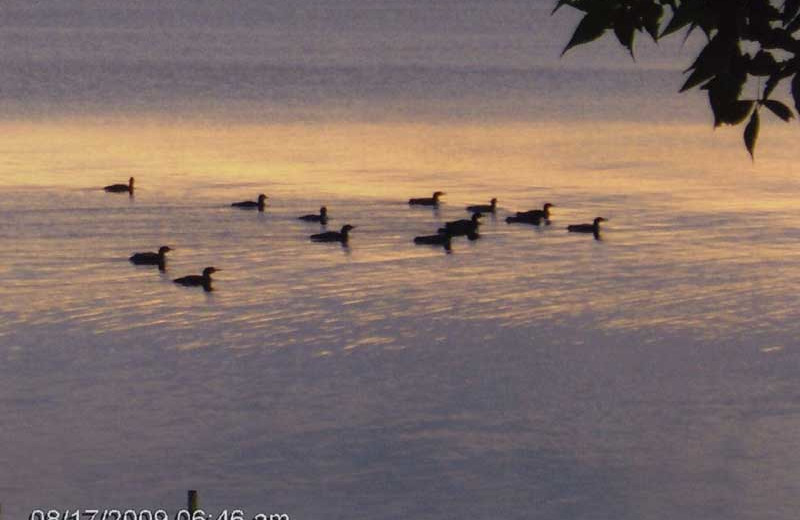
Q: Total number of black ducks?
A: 12